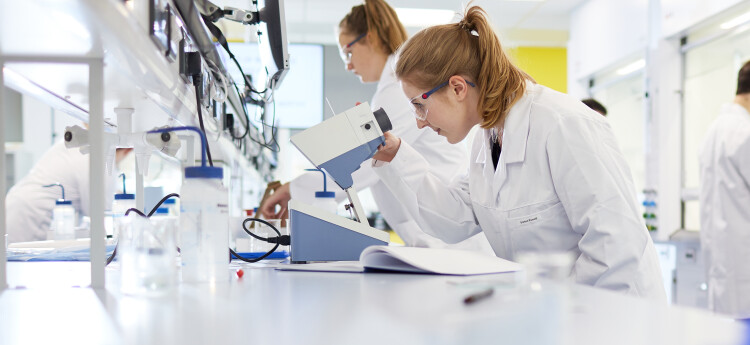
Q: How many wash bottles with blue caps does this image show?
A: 4